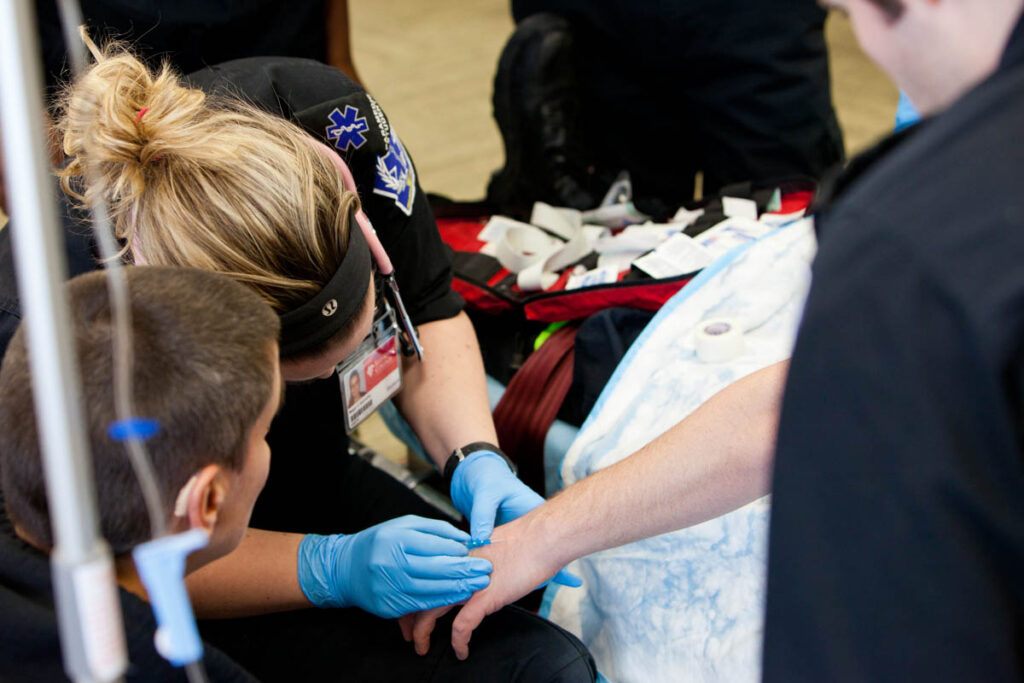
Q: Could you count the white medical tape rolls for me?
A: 1